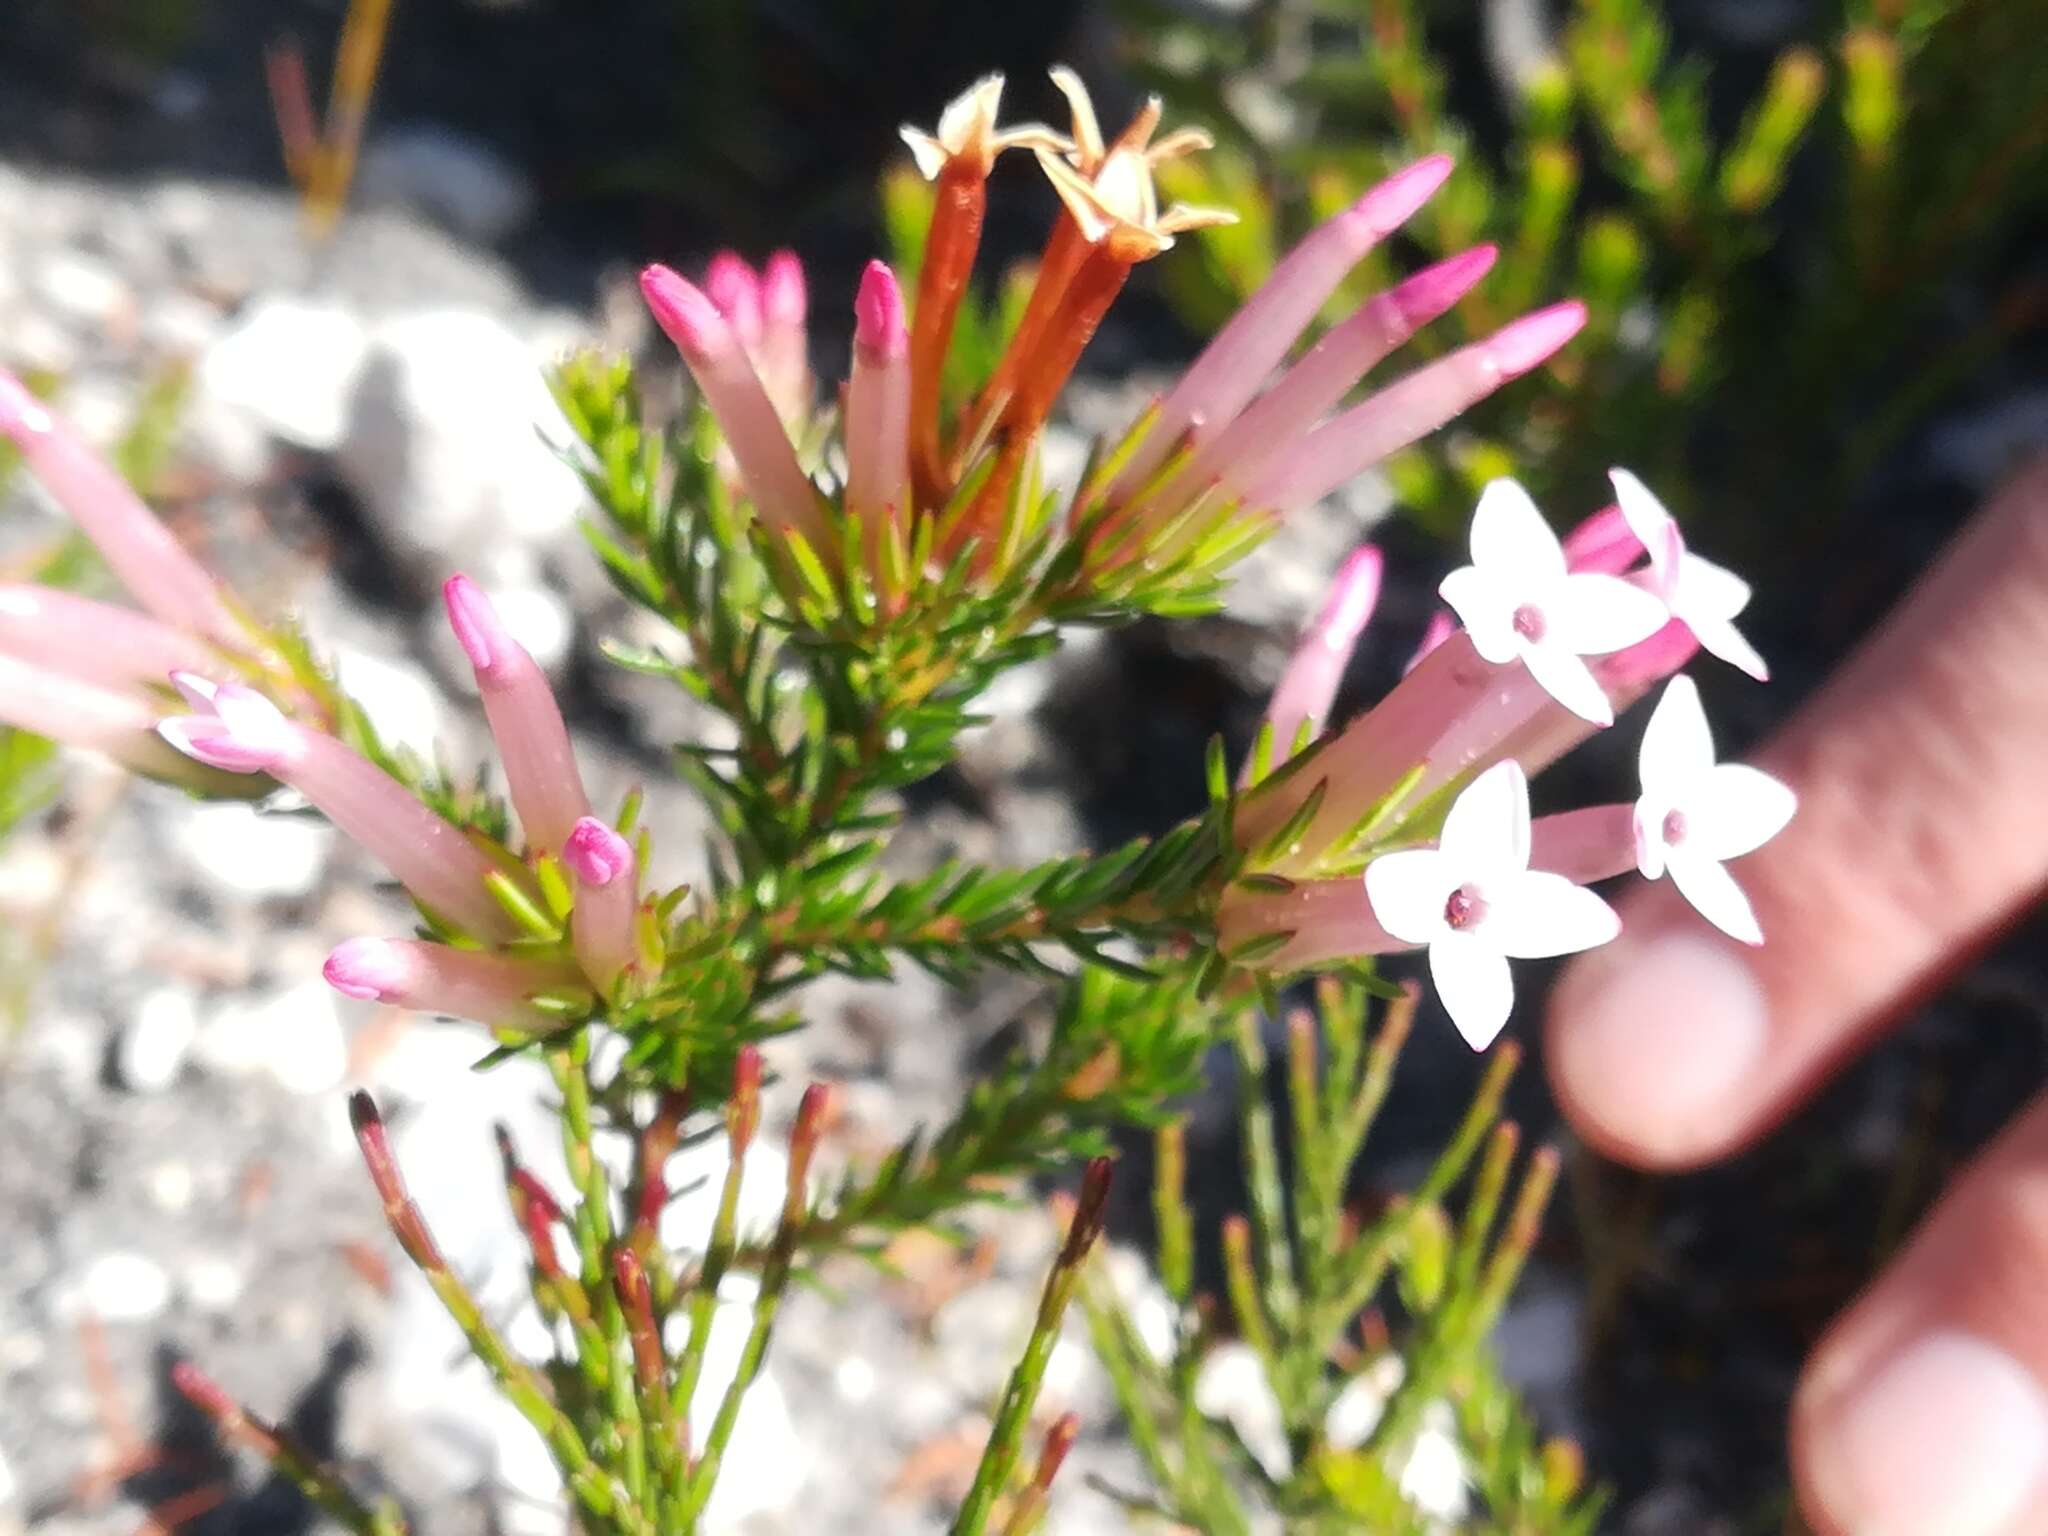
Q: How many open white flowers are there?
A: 4